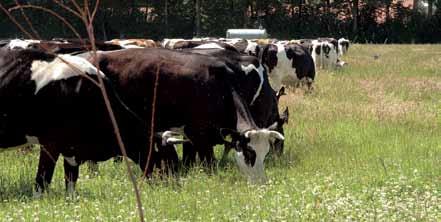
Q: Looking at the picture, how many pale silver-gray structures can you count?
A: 1